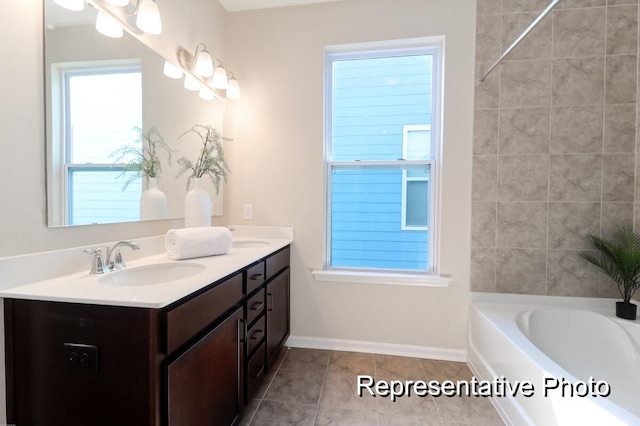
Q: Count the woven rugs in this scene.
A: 0